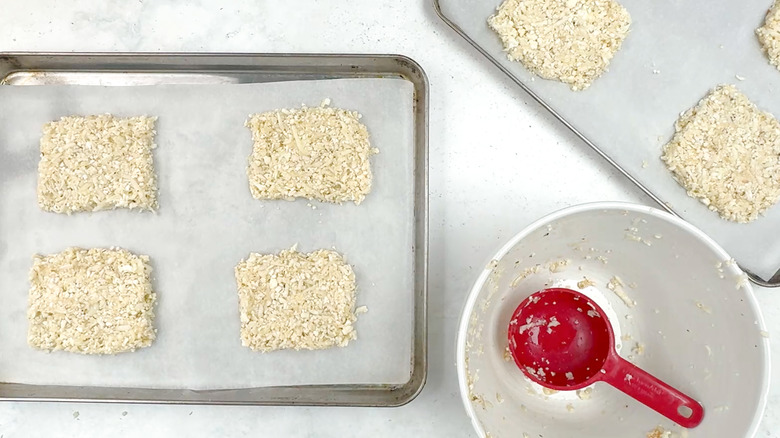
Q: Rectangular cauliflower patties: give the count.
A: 4